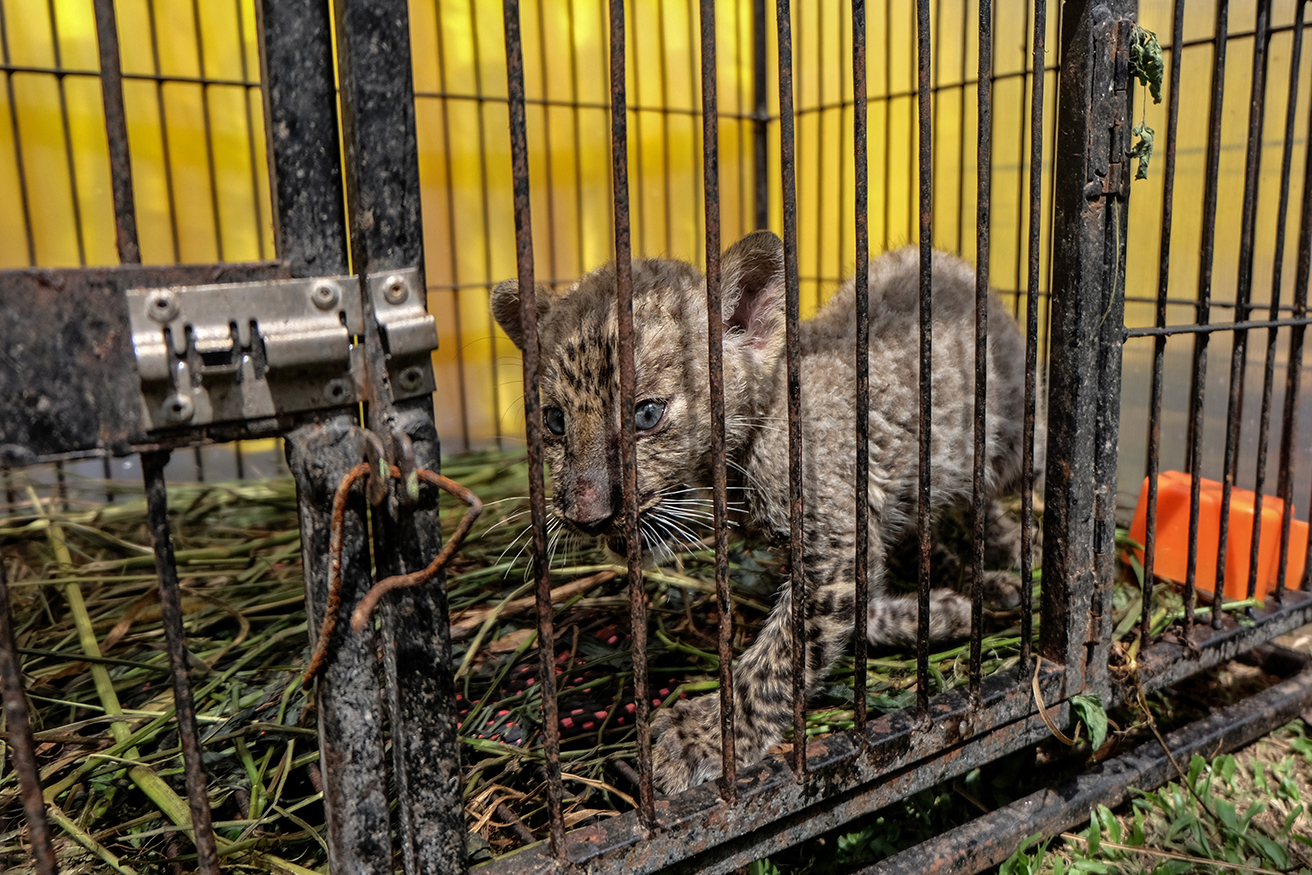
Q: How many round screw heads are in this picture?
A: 6